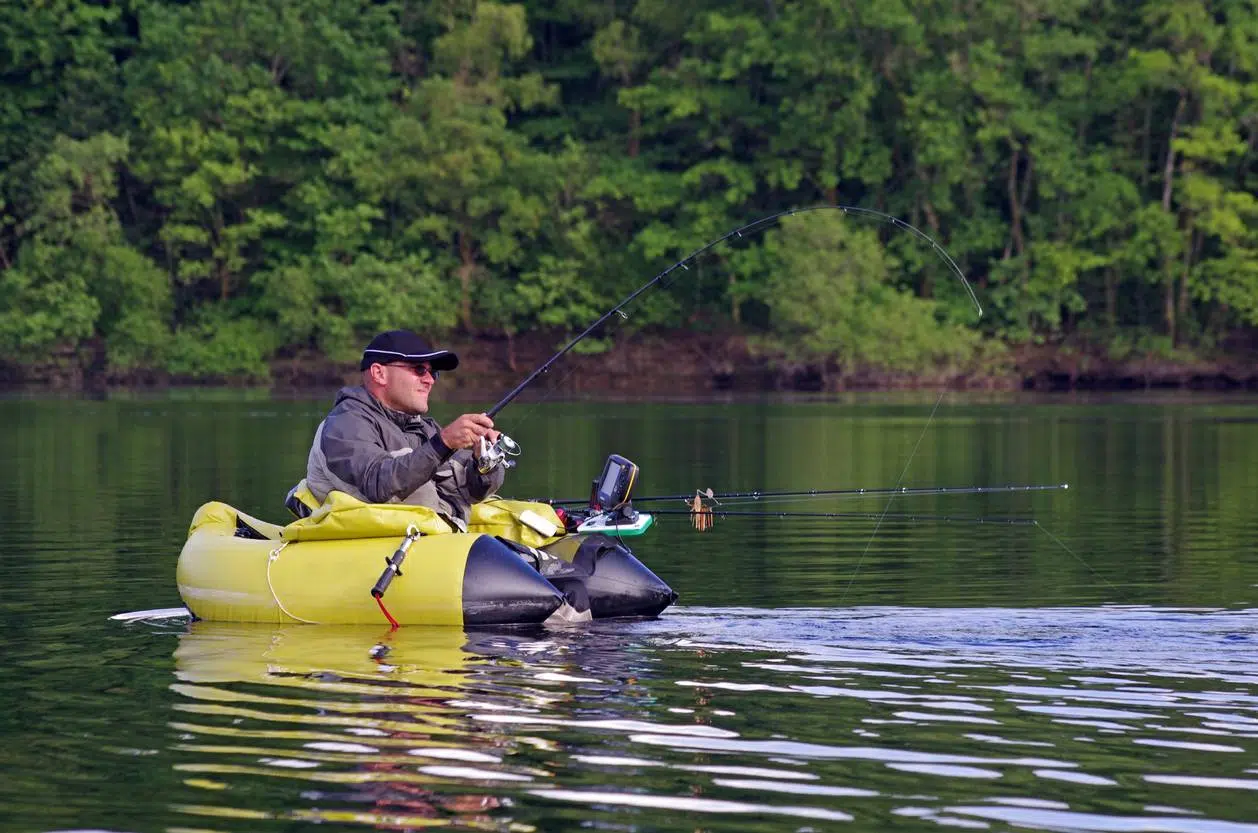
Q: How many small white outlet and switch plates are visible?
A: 0